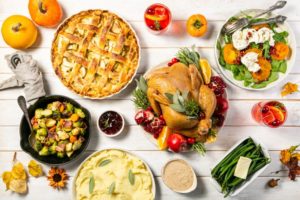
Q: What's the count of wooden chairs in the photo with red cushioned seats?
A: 0